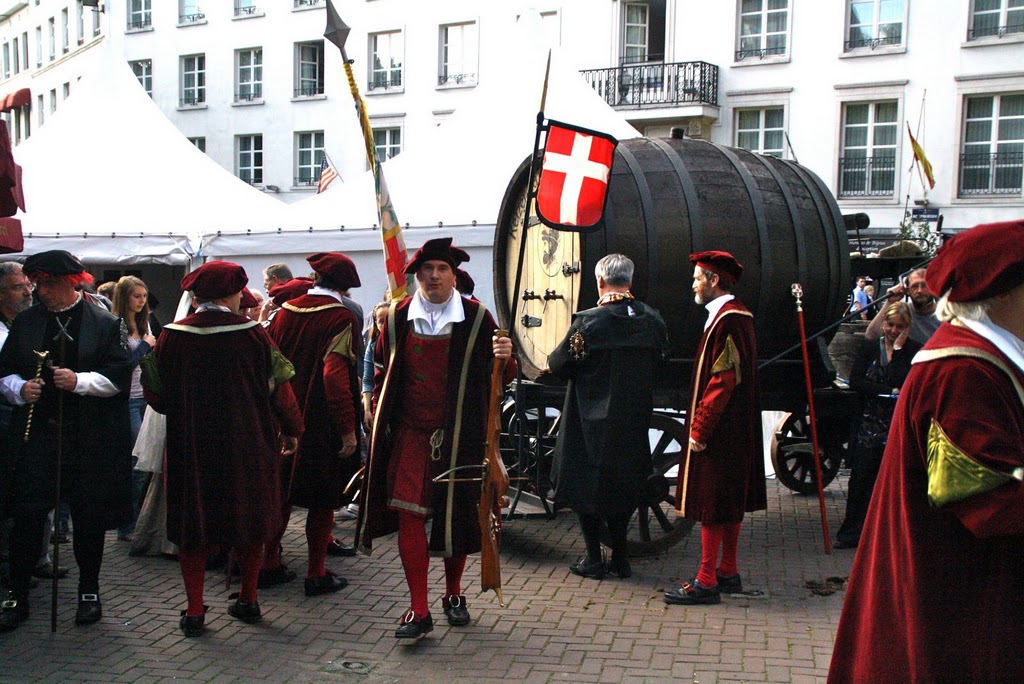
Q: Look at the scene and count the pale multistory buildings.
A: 2